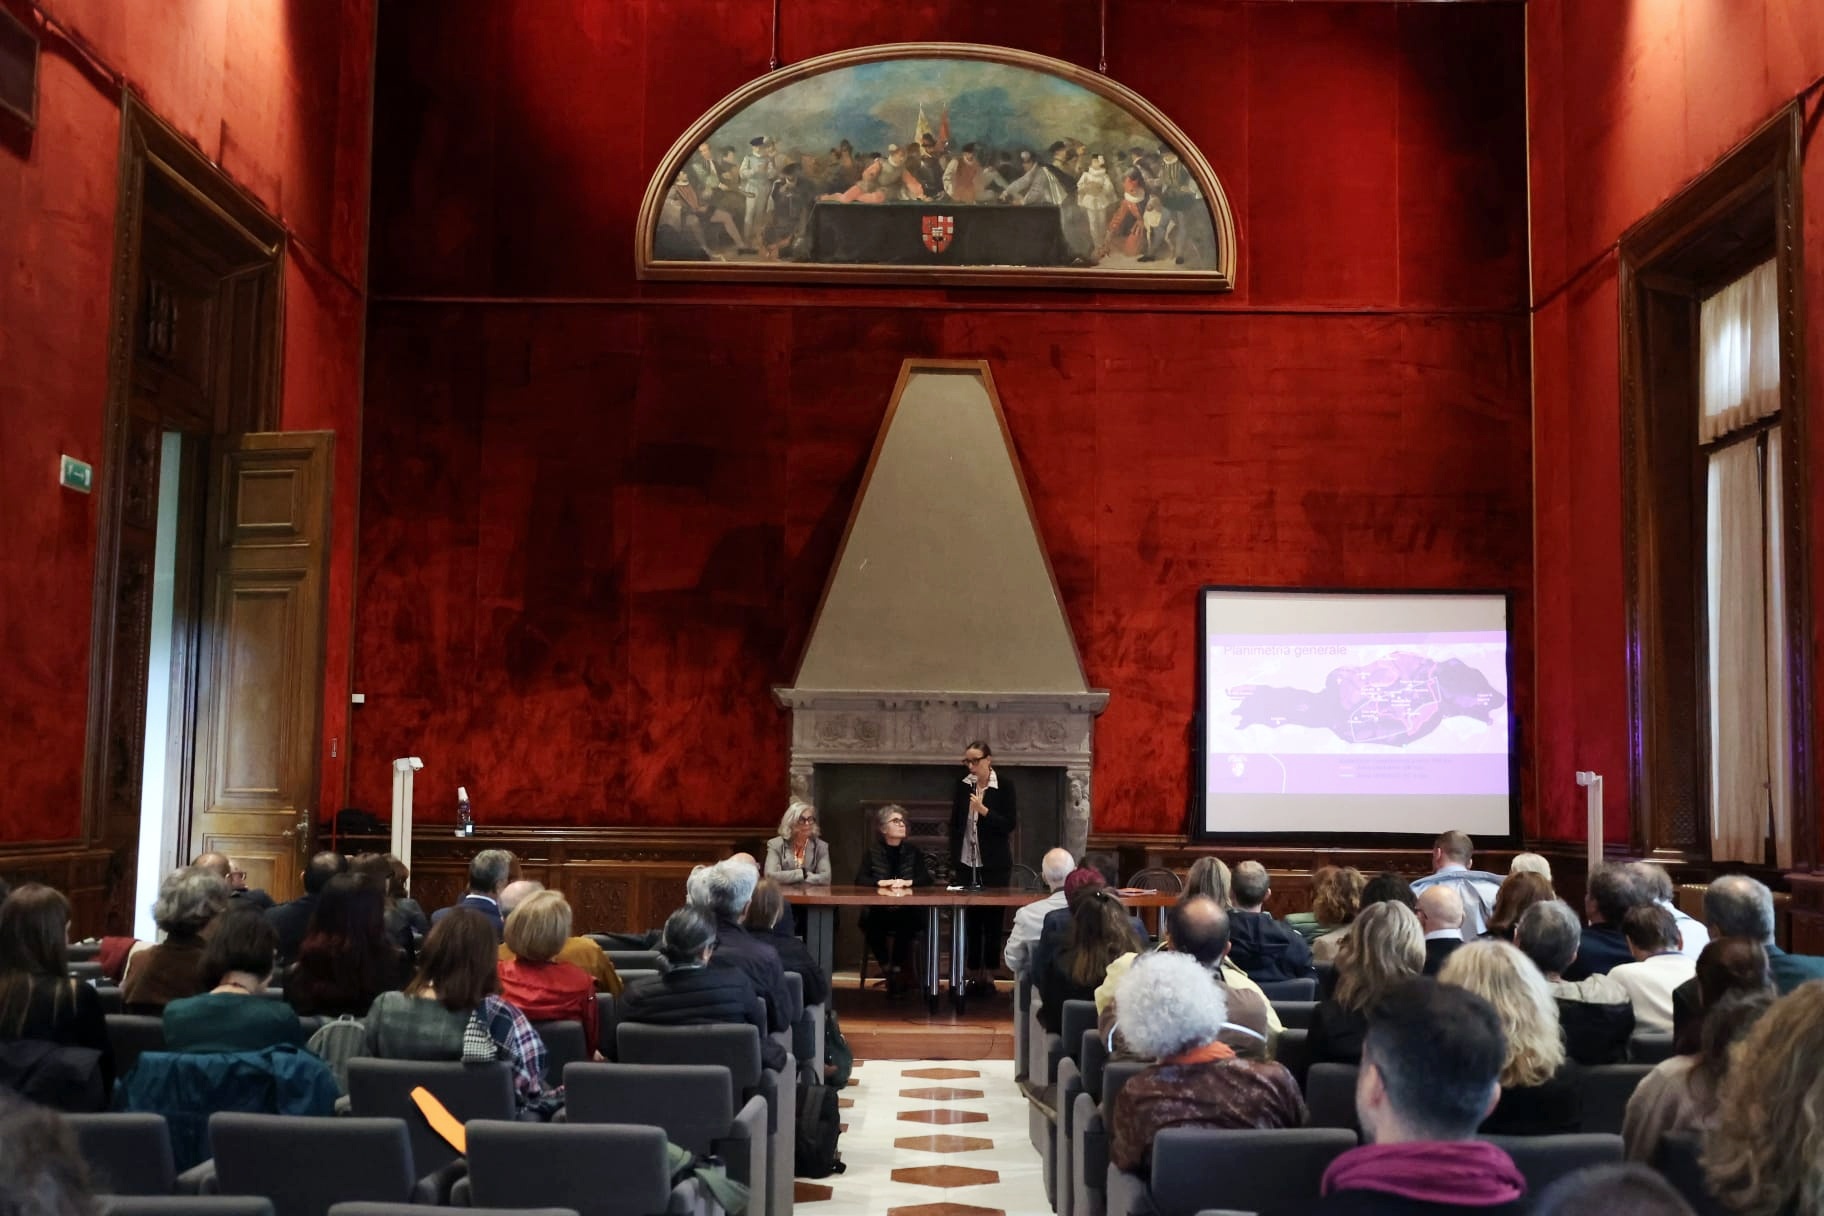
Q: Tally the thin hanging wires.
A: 2